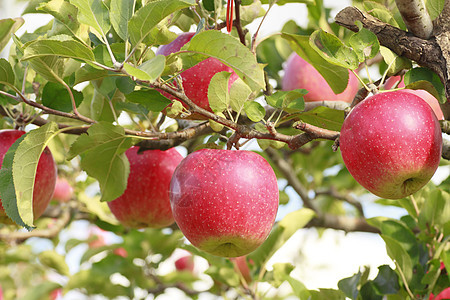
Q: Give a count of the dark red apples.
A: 5